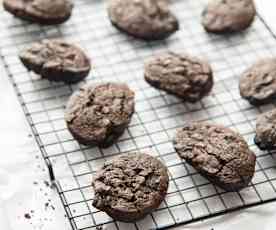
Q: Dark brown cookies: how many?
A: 10